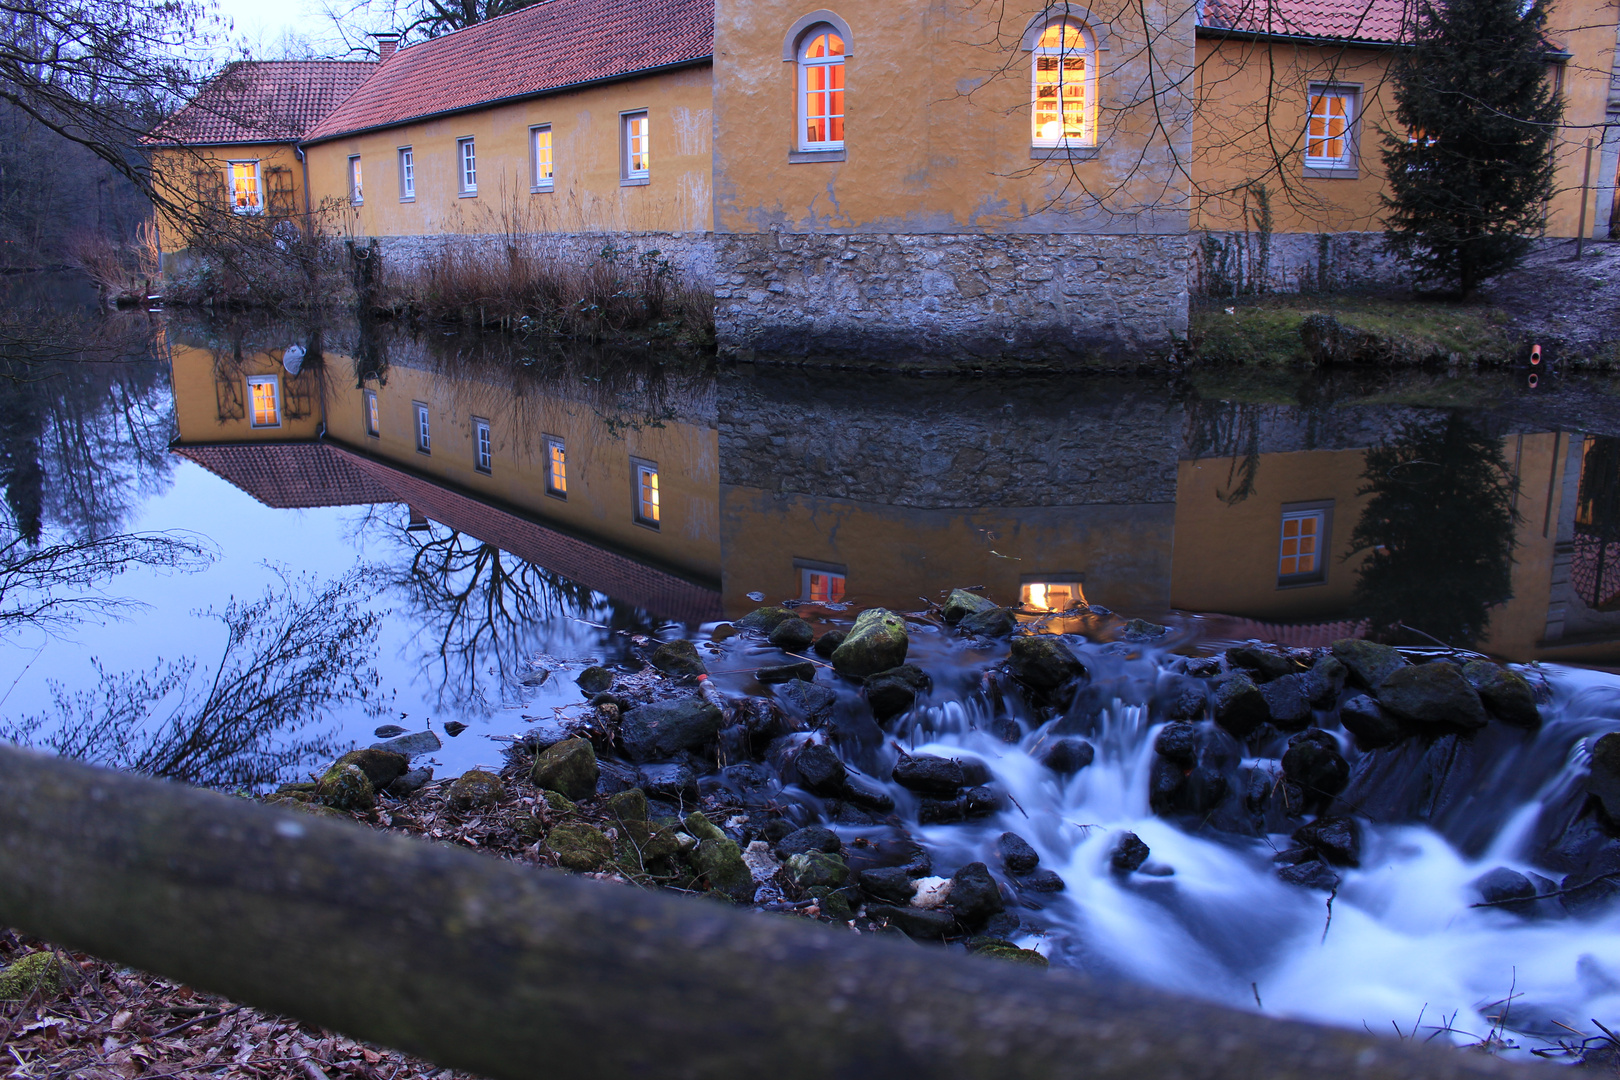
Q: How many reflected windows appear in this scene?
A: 9